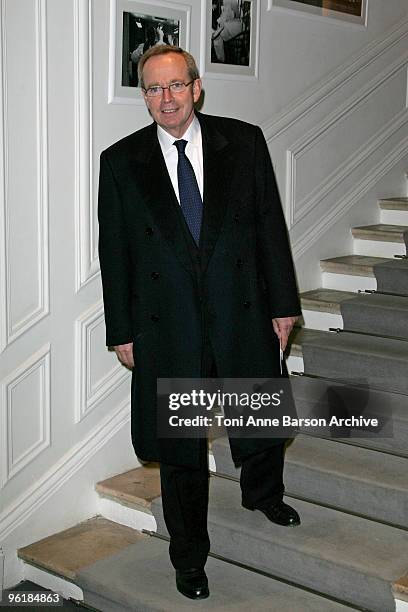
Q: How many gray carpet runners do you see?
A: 1